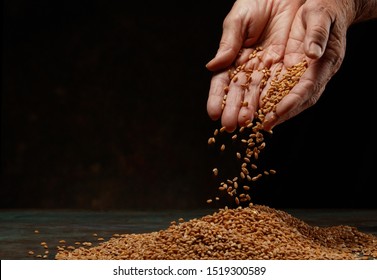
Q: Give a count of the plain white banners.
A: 1